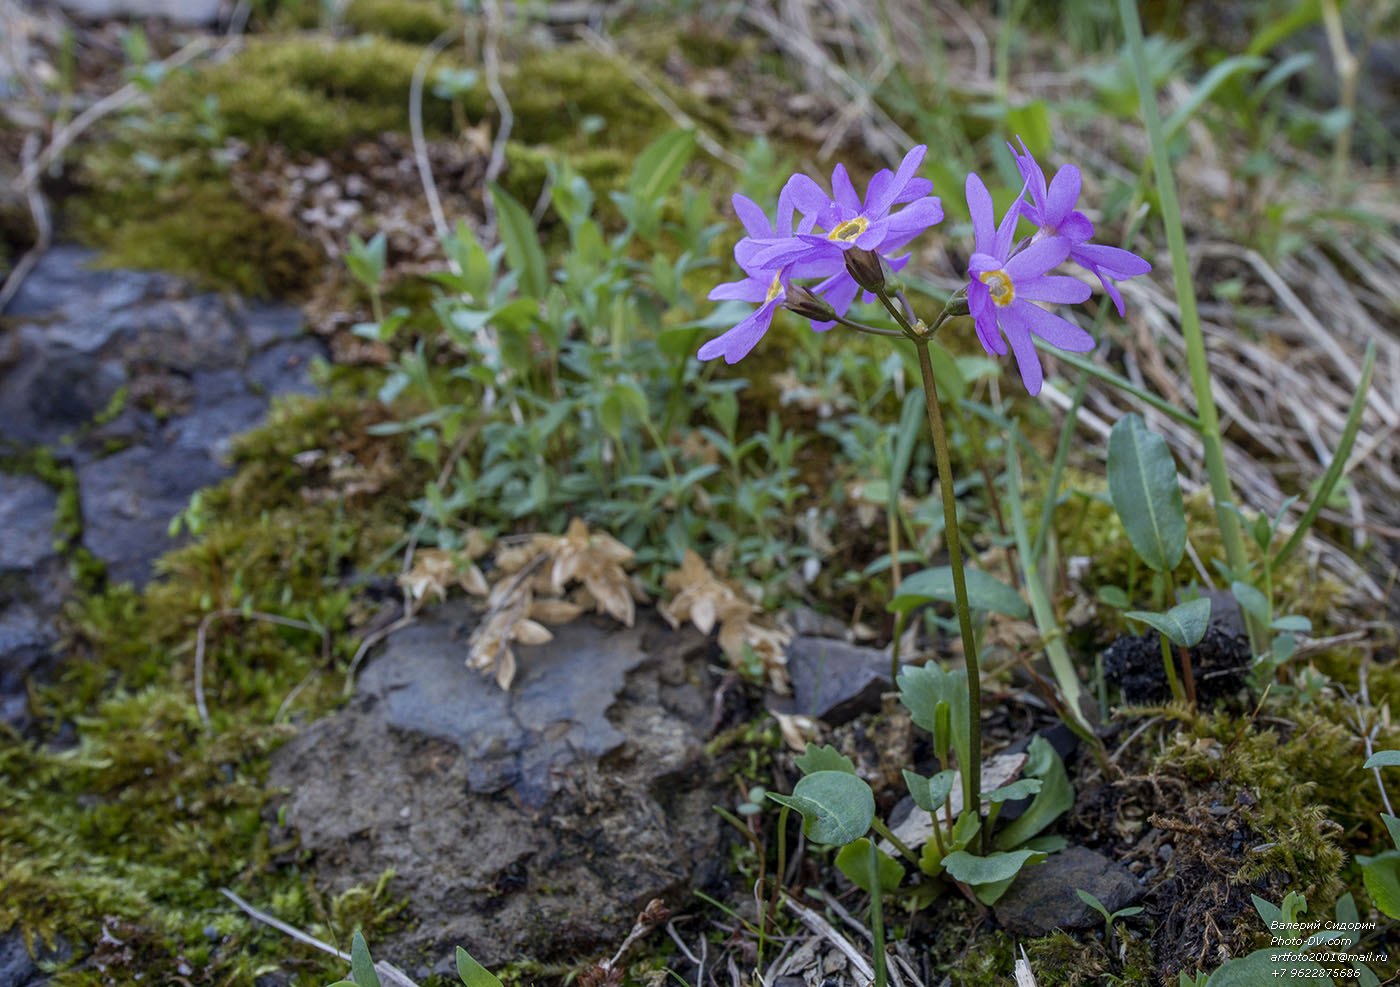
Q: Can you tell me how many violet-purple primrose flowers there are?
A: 5